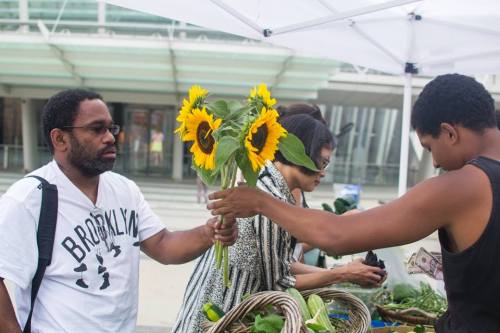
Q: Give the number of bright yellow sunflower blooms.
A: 4